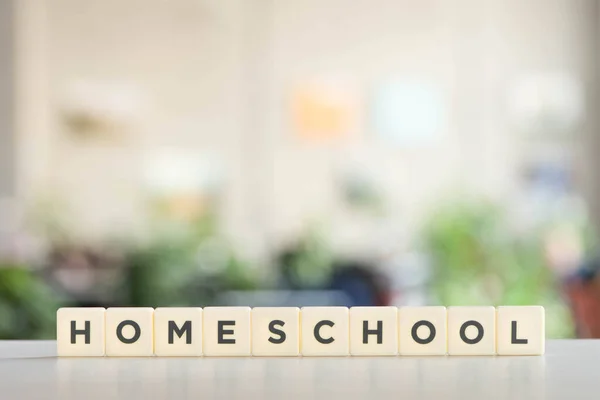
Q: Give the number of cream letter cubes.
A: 10